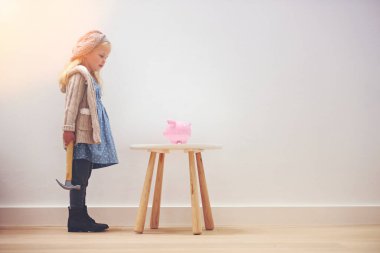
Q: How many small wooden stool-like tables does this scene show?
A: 1